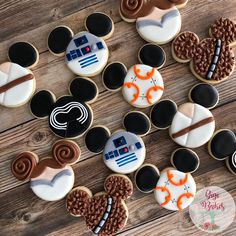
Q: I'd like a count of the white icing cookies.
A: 8